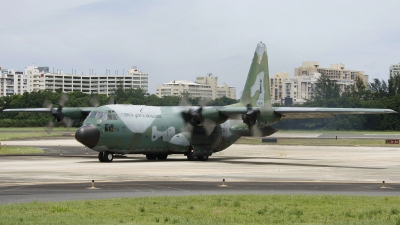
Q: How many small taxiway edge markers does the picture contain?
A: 3